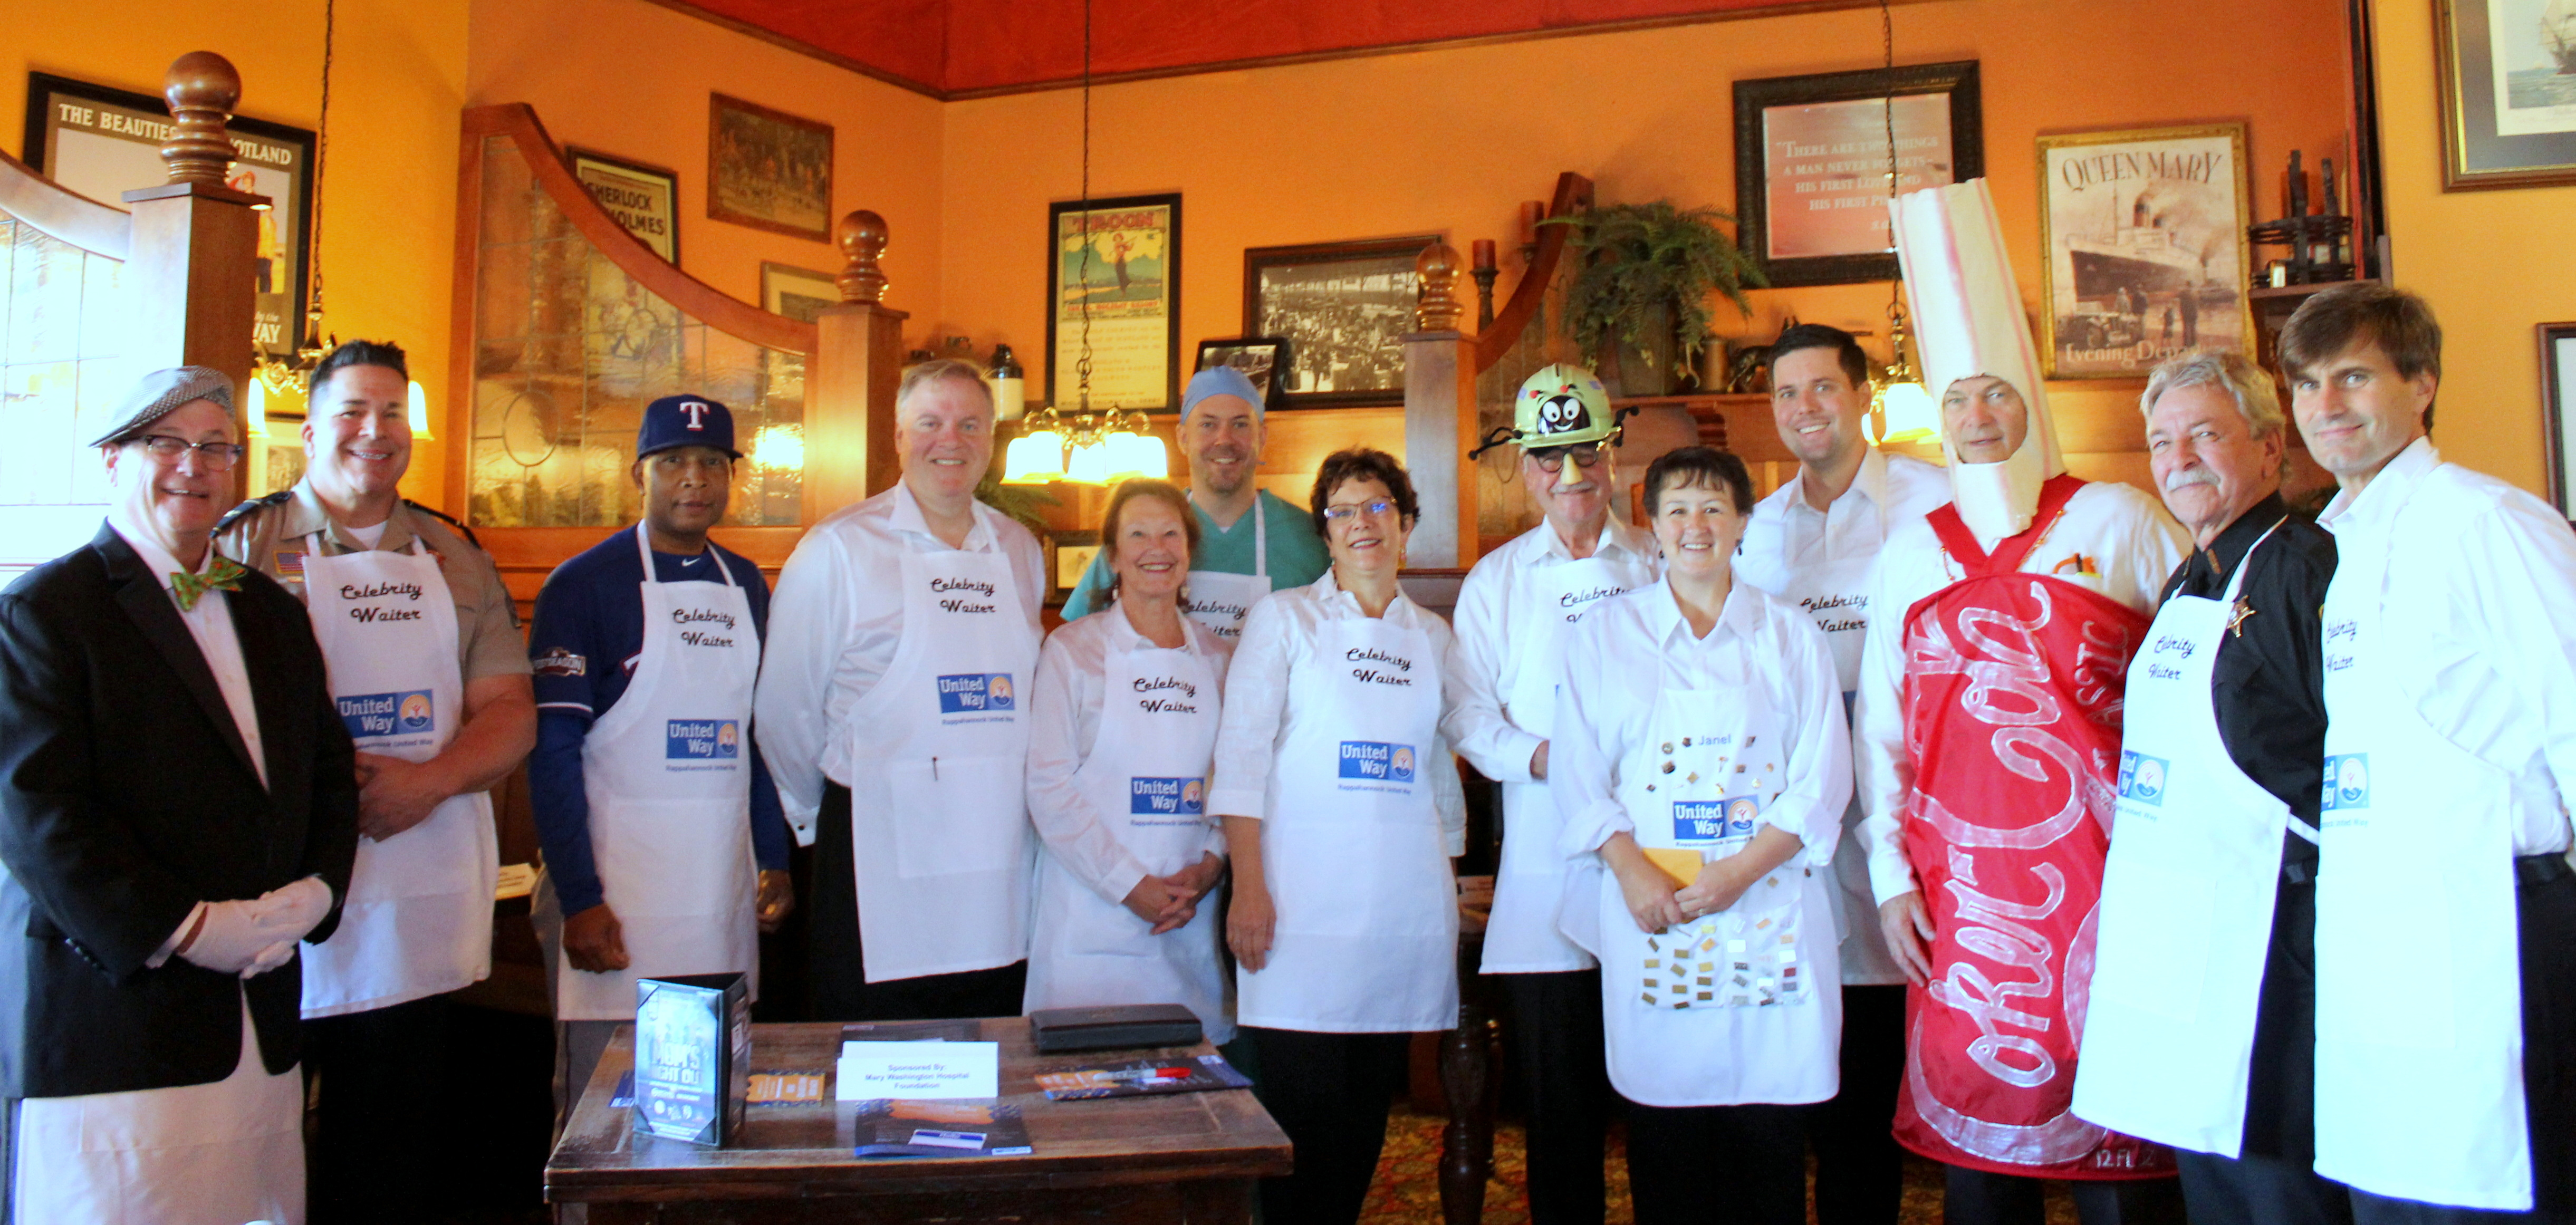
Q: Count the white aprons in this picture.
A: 12